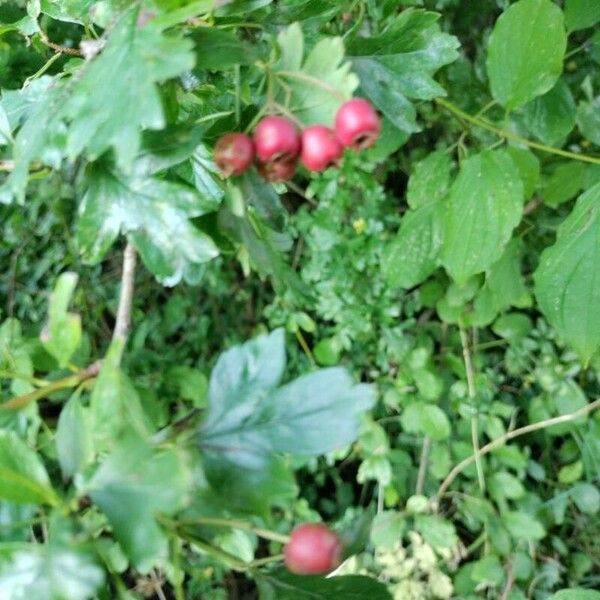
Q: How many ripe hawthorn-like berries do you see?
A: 6